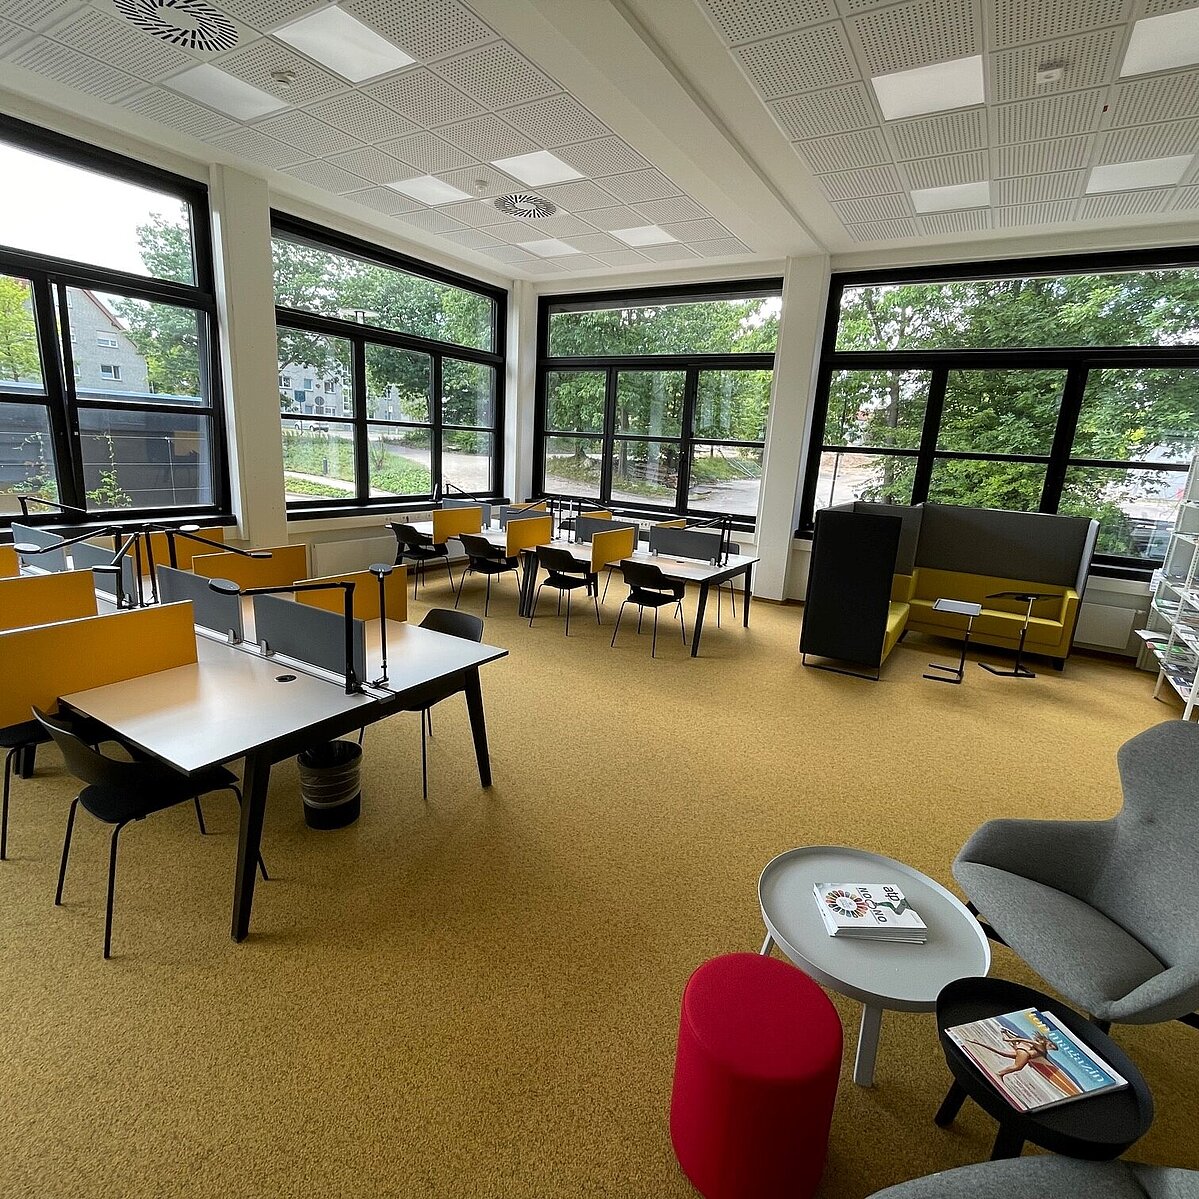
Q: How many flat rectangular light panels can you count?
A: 10